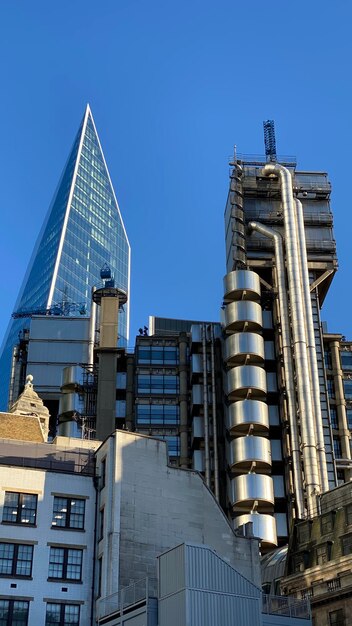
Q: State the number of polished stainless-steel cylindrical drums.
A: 8